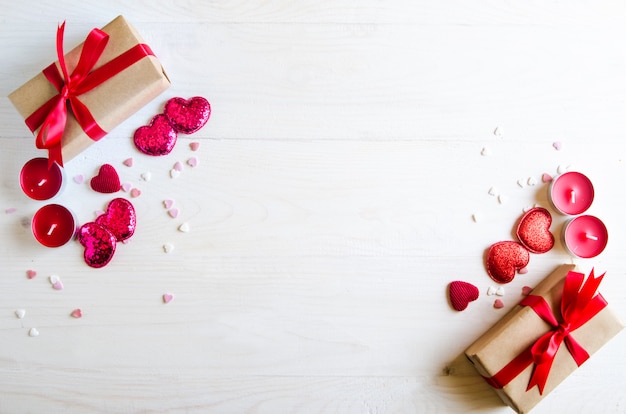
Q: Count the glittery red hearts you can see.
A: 2